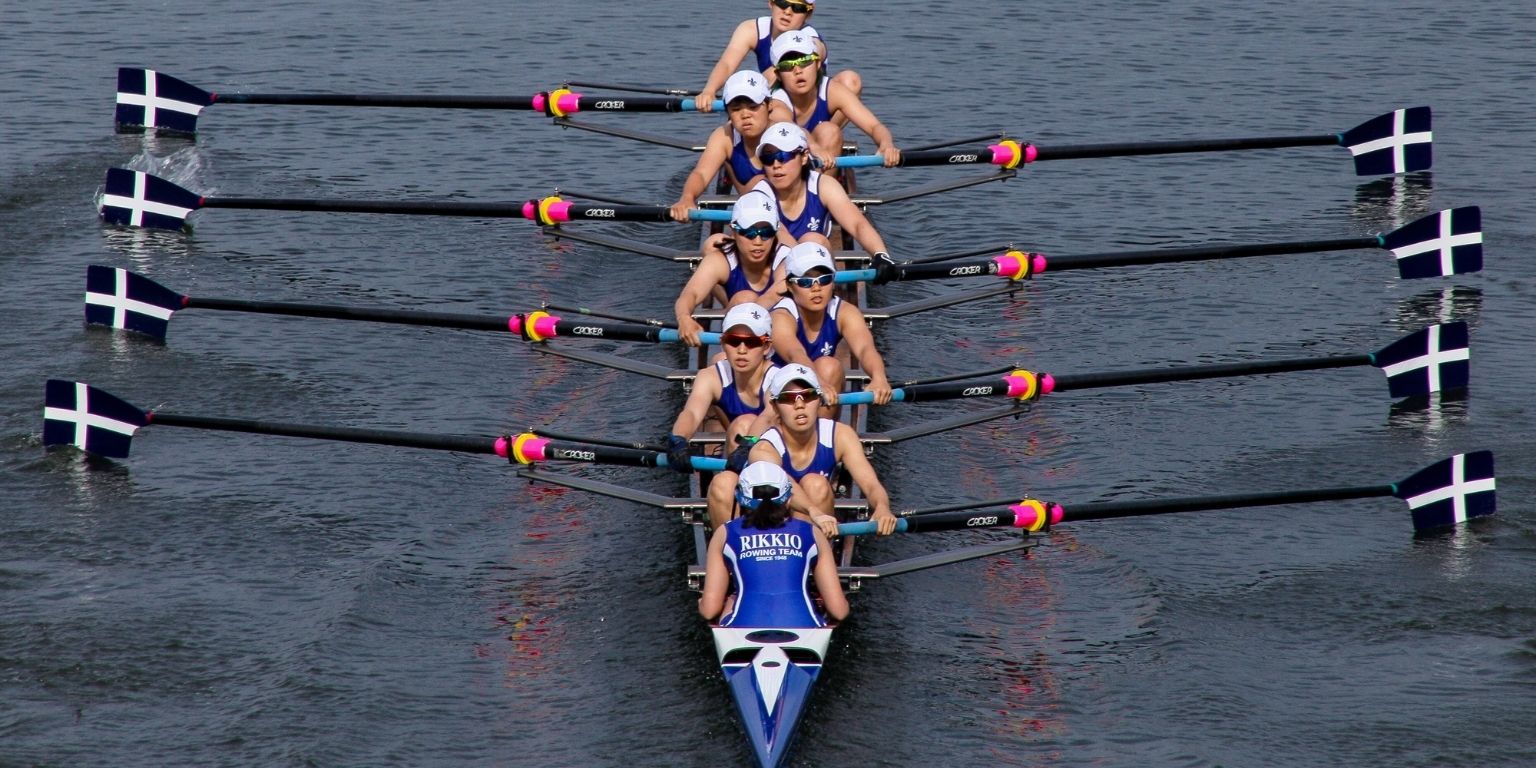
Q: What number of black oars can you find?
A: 8